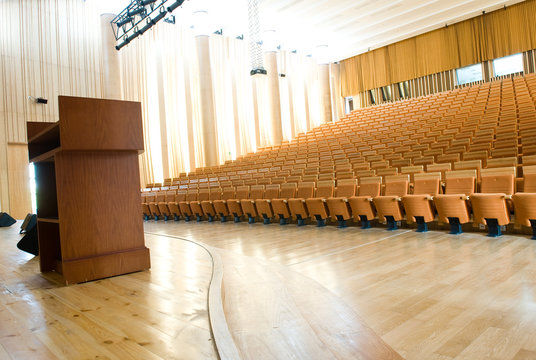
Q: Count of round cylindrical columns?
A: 4